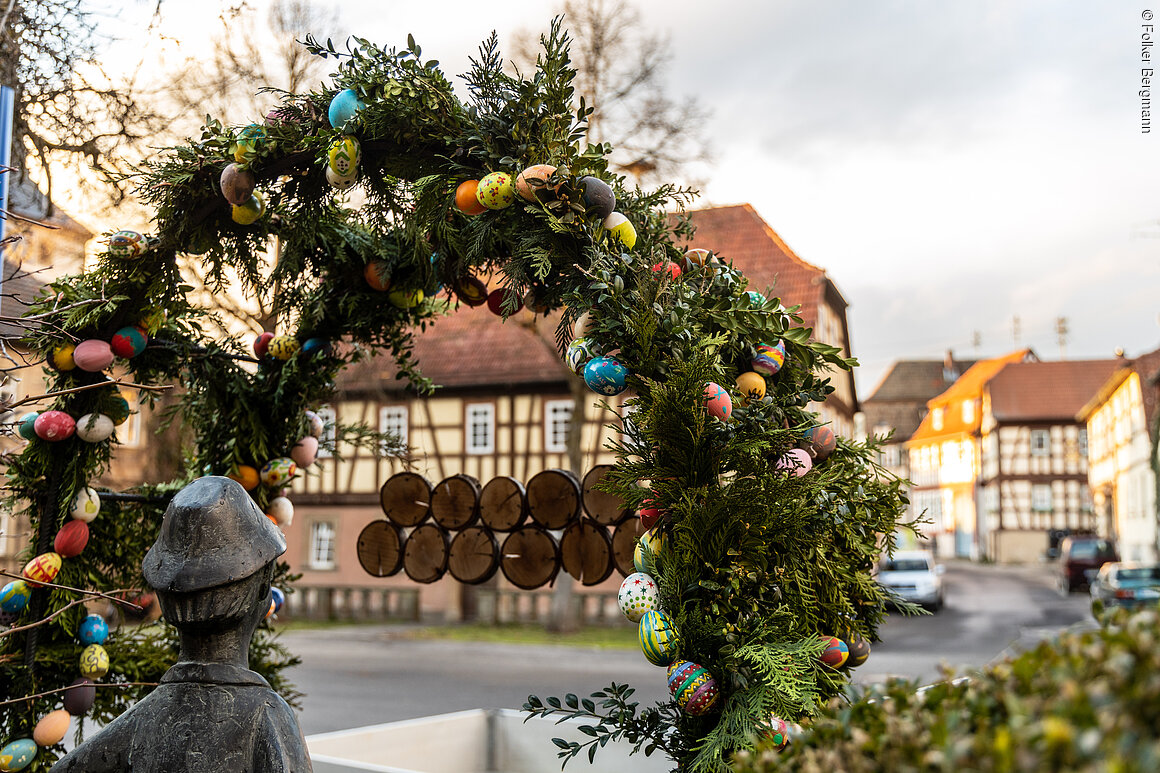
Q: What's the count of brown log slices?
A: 11